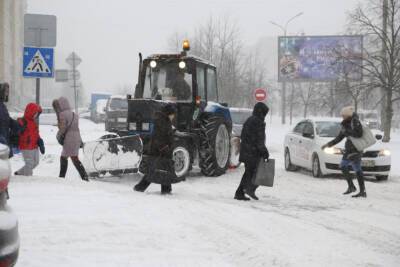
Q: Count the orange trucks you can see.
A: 0